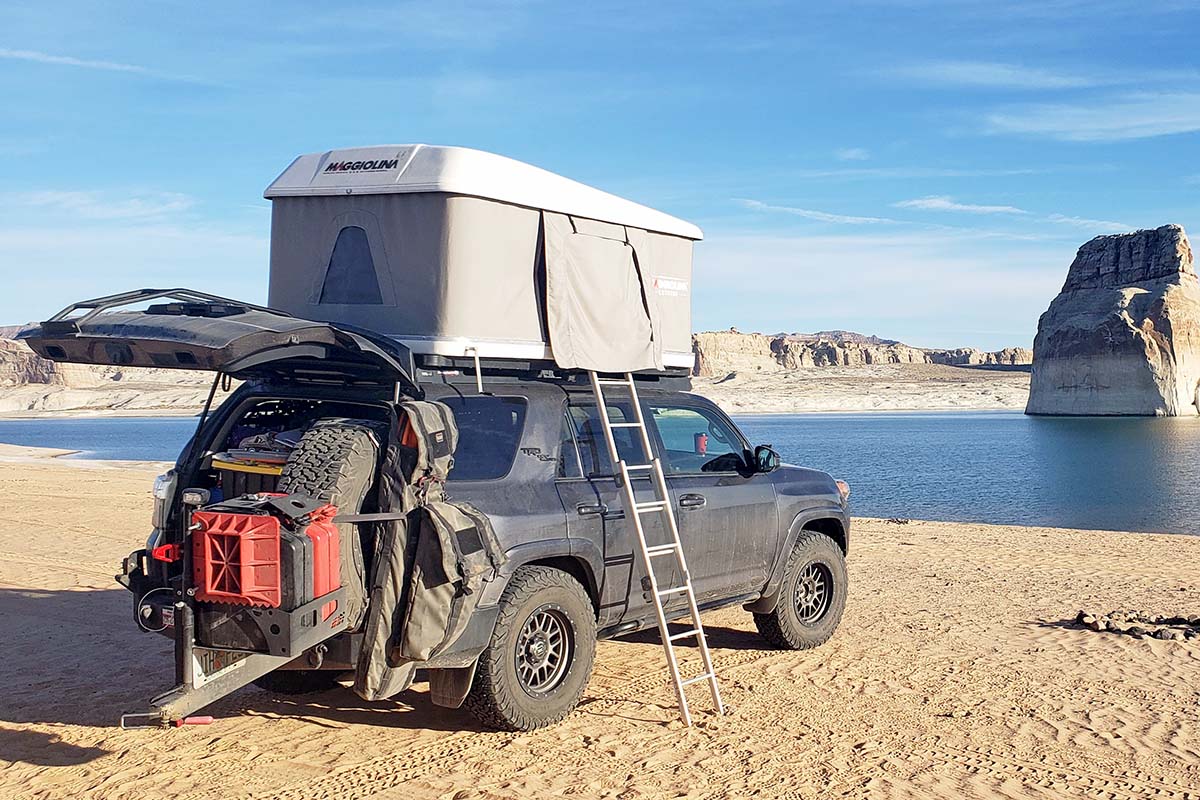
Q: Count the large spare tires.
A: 1